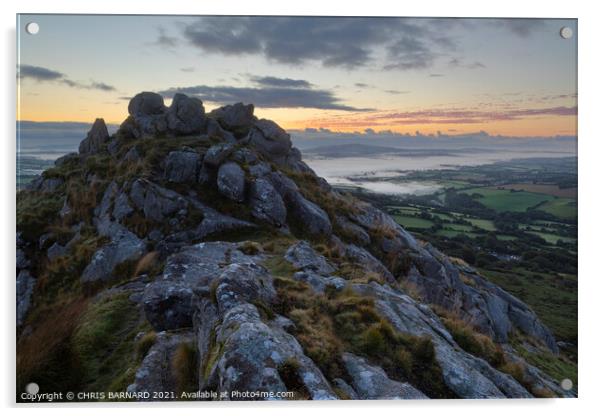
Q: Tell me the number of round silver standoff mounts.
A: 4